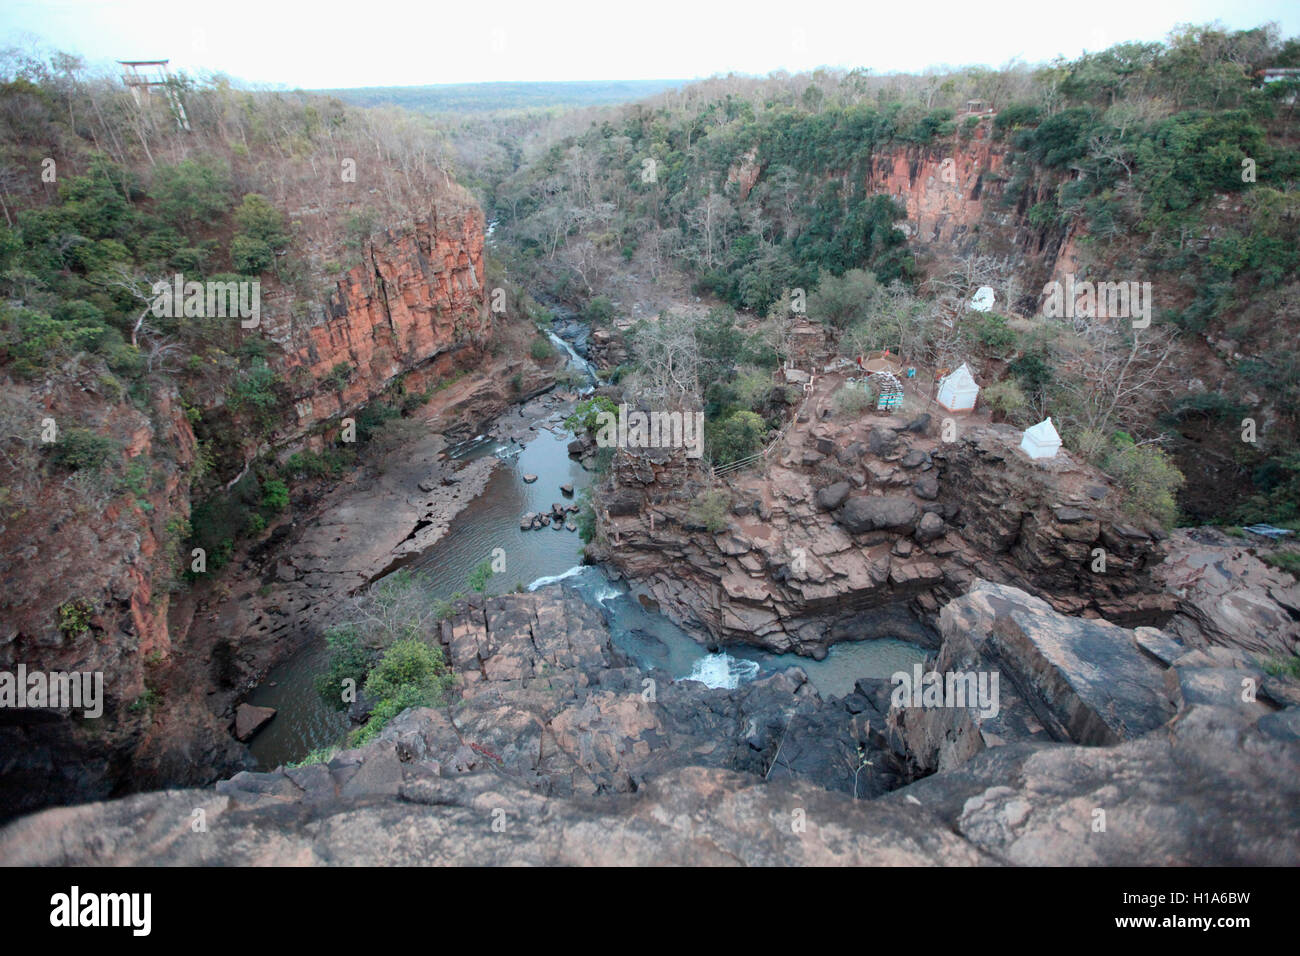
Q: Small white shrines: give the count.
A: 3